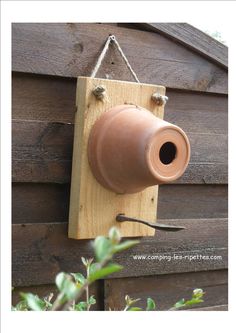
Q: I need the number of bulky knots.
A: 2